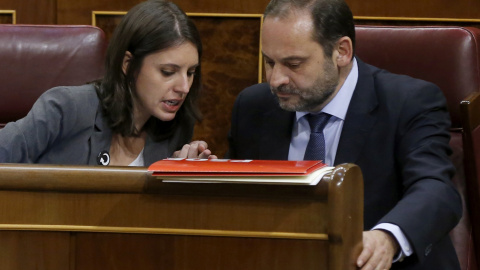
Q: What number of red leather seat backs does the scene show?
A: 2